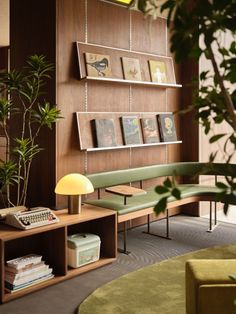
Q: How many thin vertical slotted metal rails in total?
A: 3